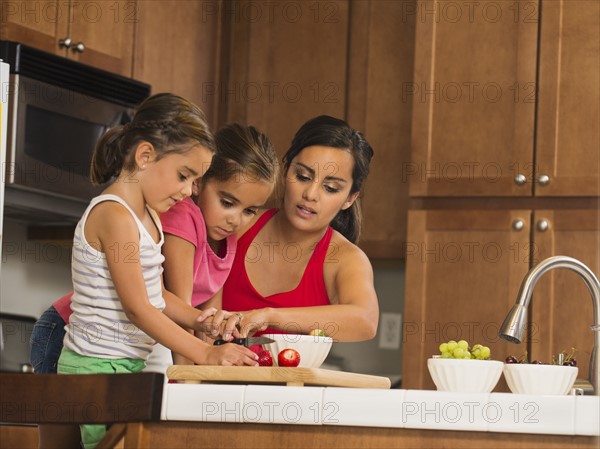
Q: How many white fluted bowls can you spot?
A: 3